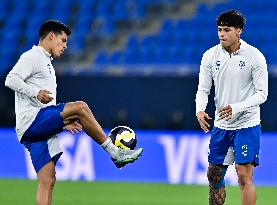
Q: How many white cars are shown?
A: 0